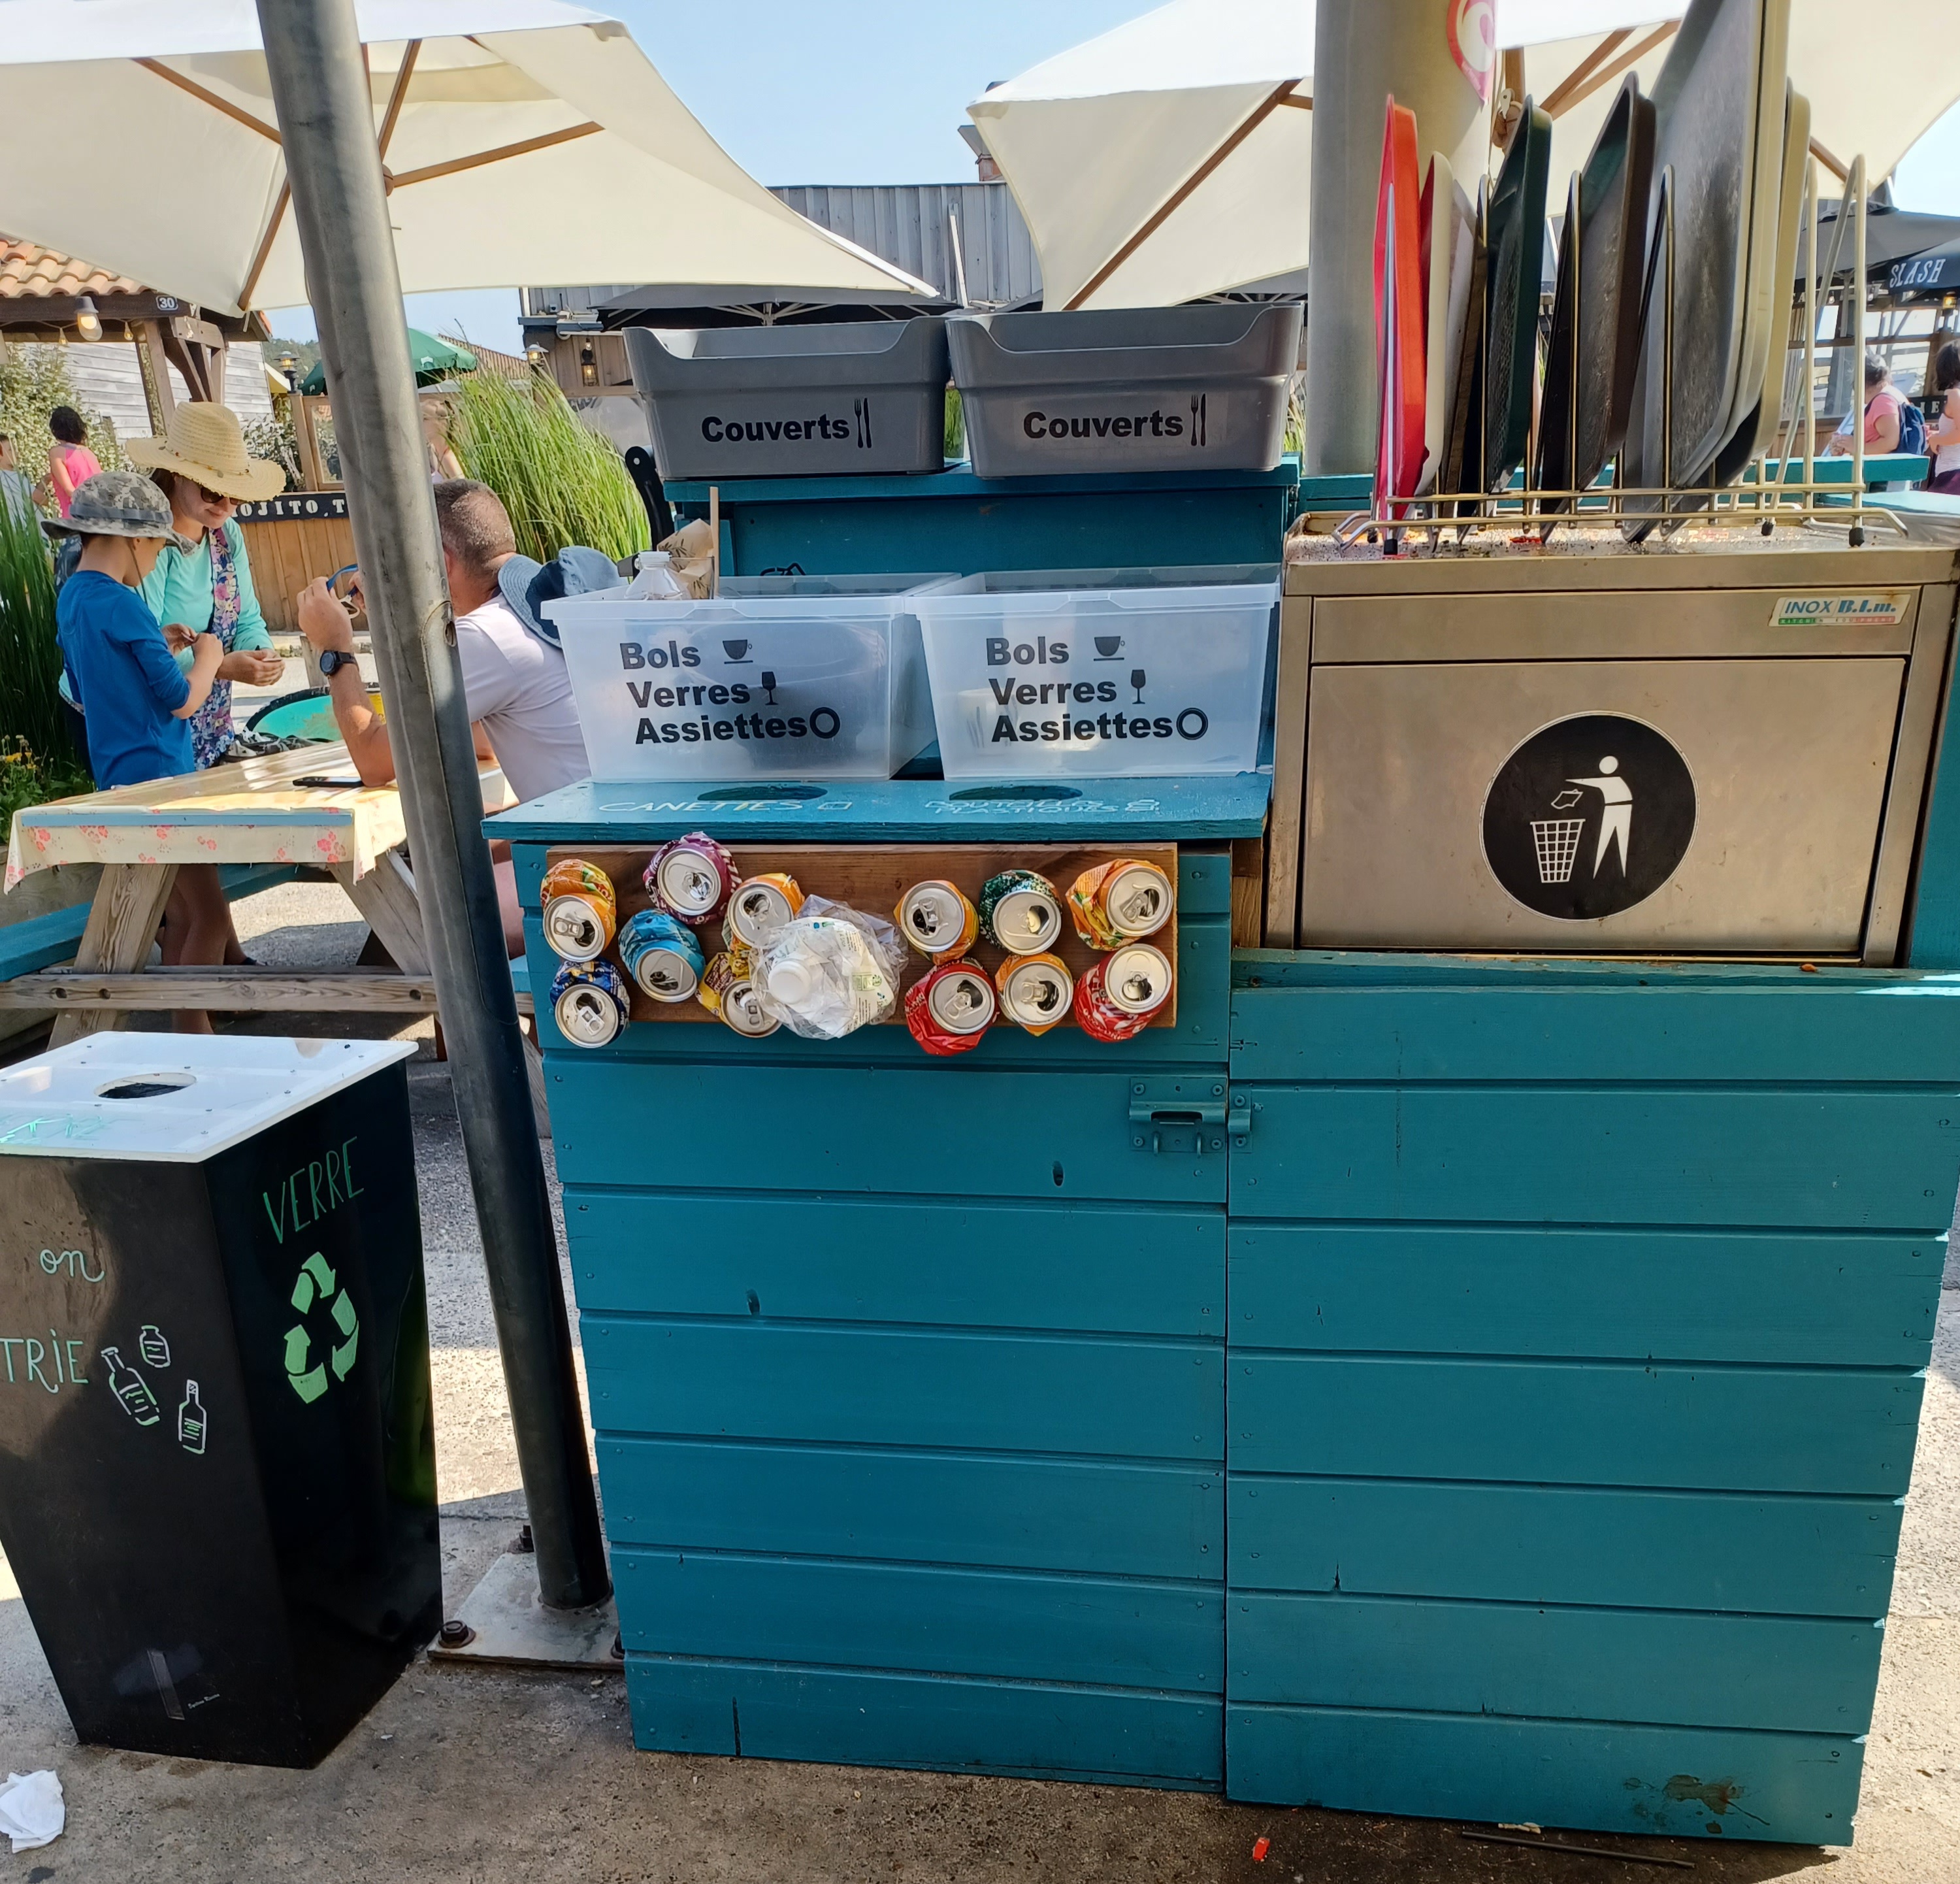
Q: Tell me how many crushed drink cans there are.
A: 12